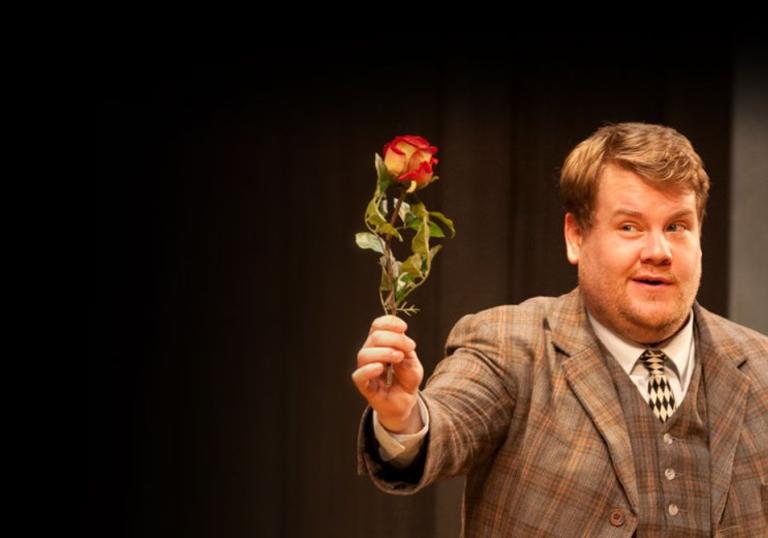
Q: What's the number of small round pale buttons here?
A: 3